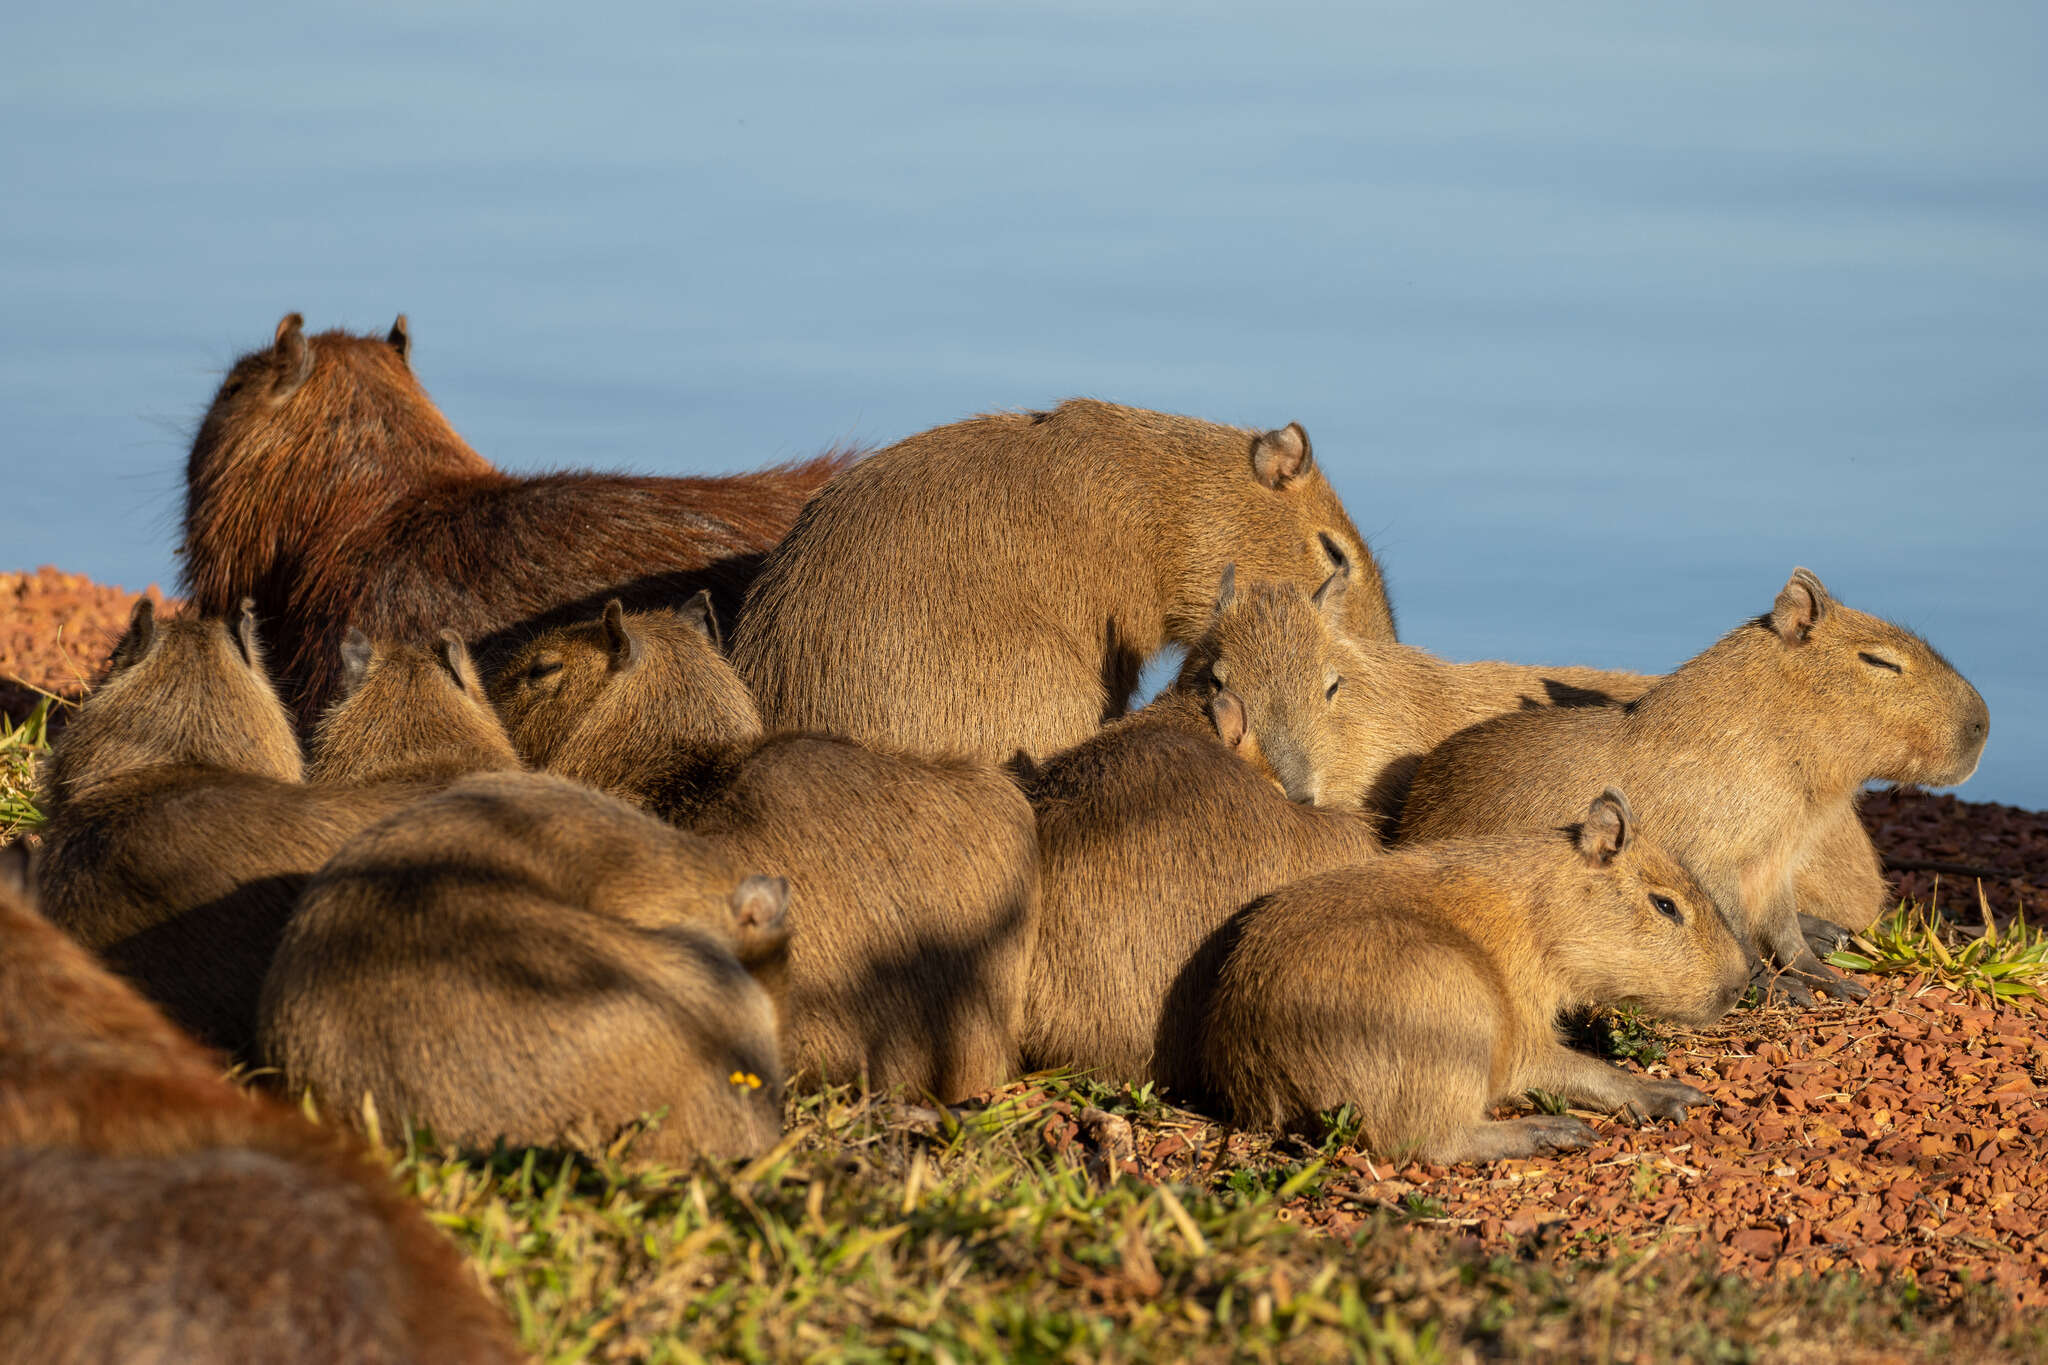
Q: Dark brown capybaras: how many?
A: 2